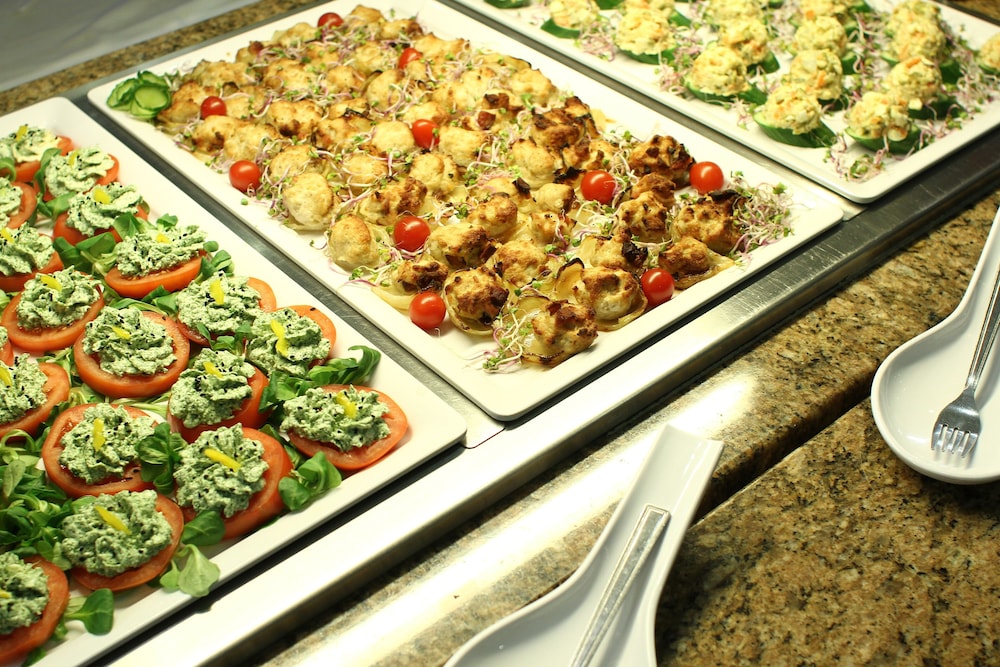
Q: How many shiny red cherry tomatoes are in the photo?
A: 10